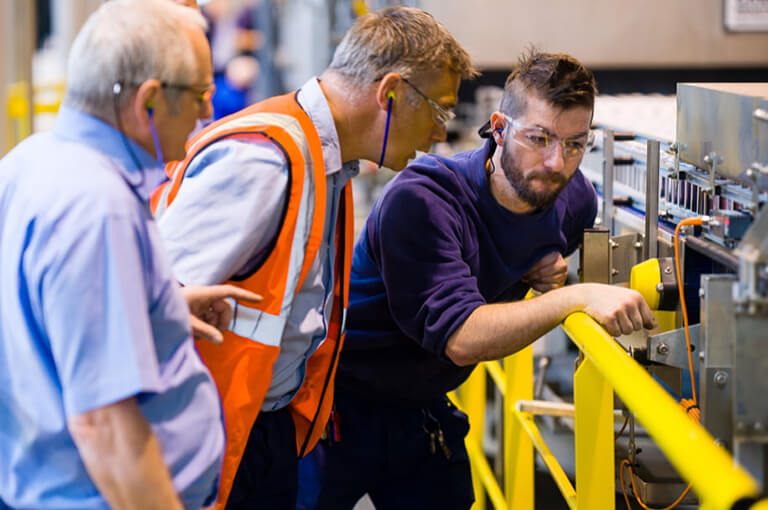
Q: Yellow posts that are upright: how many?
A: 3